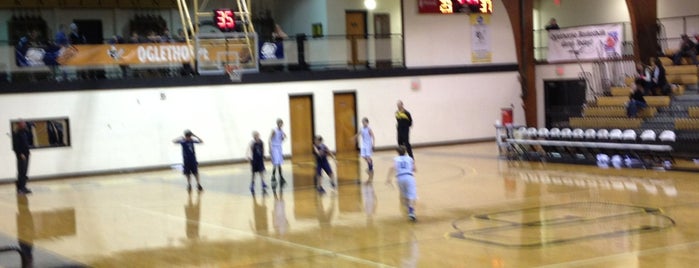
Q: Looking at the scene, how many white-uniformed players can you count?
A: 3